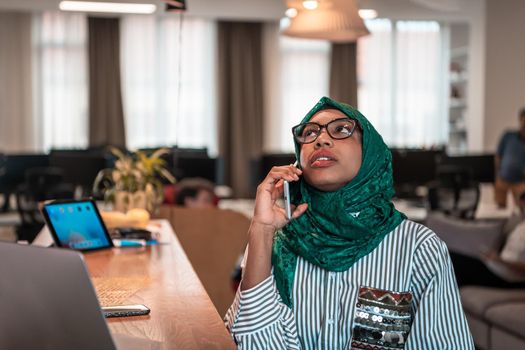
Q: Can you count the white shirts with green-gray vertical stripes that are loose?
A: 1